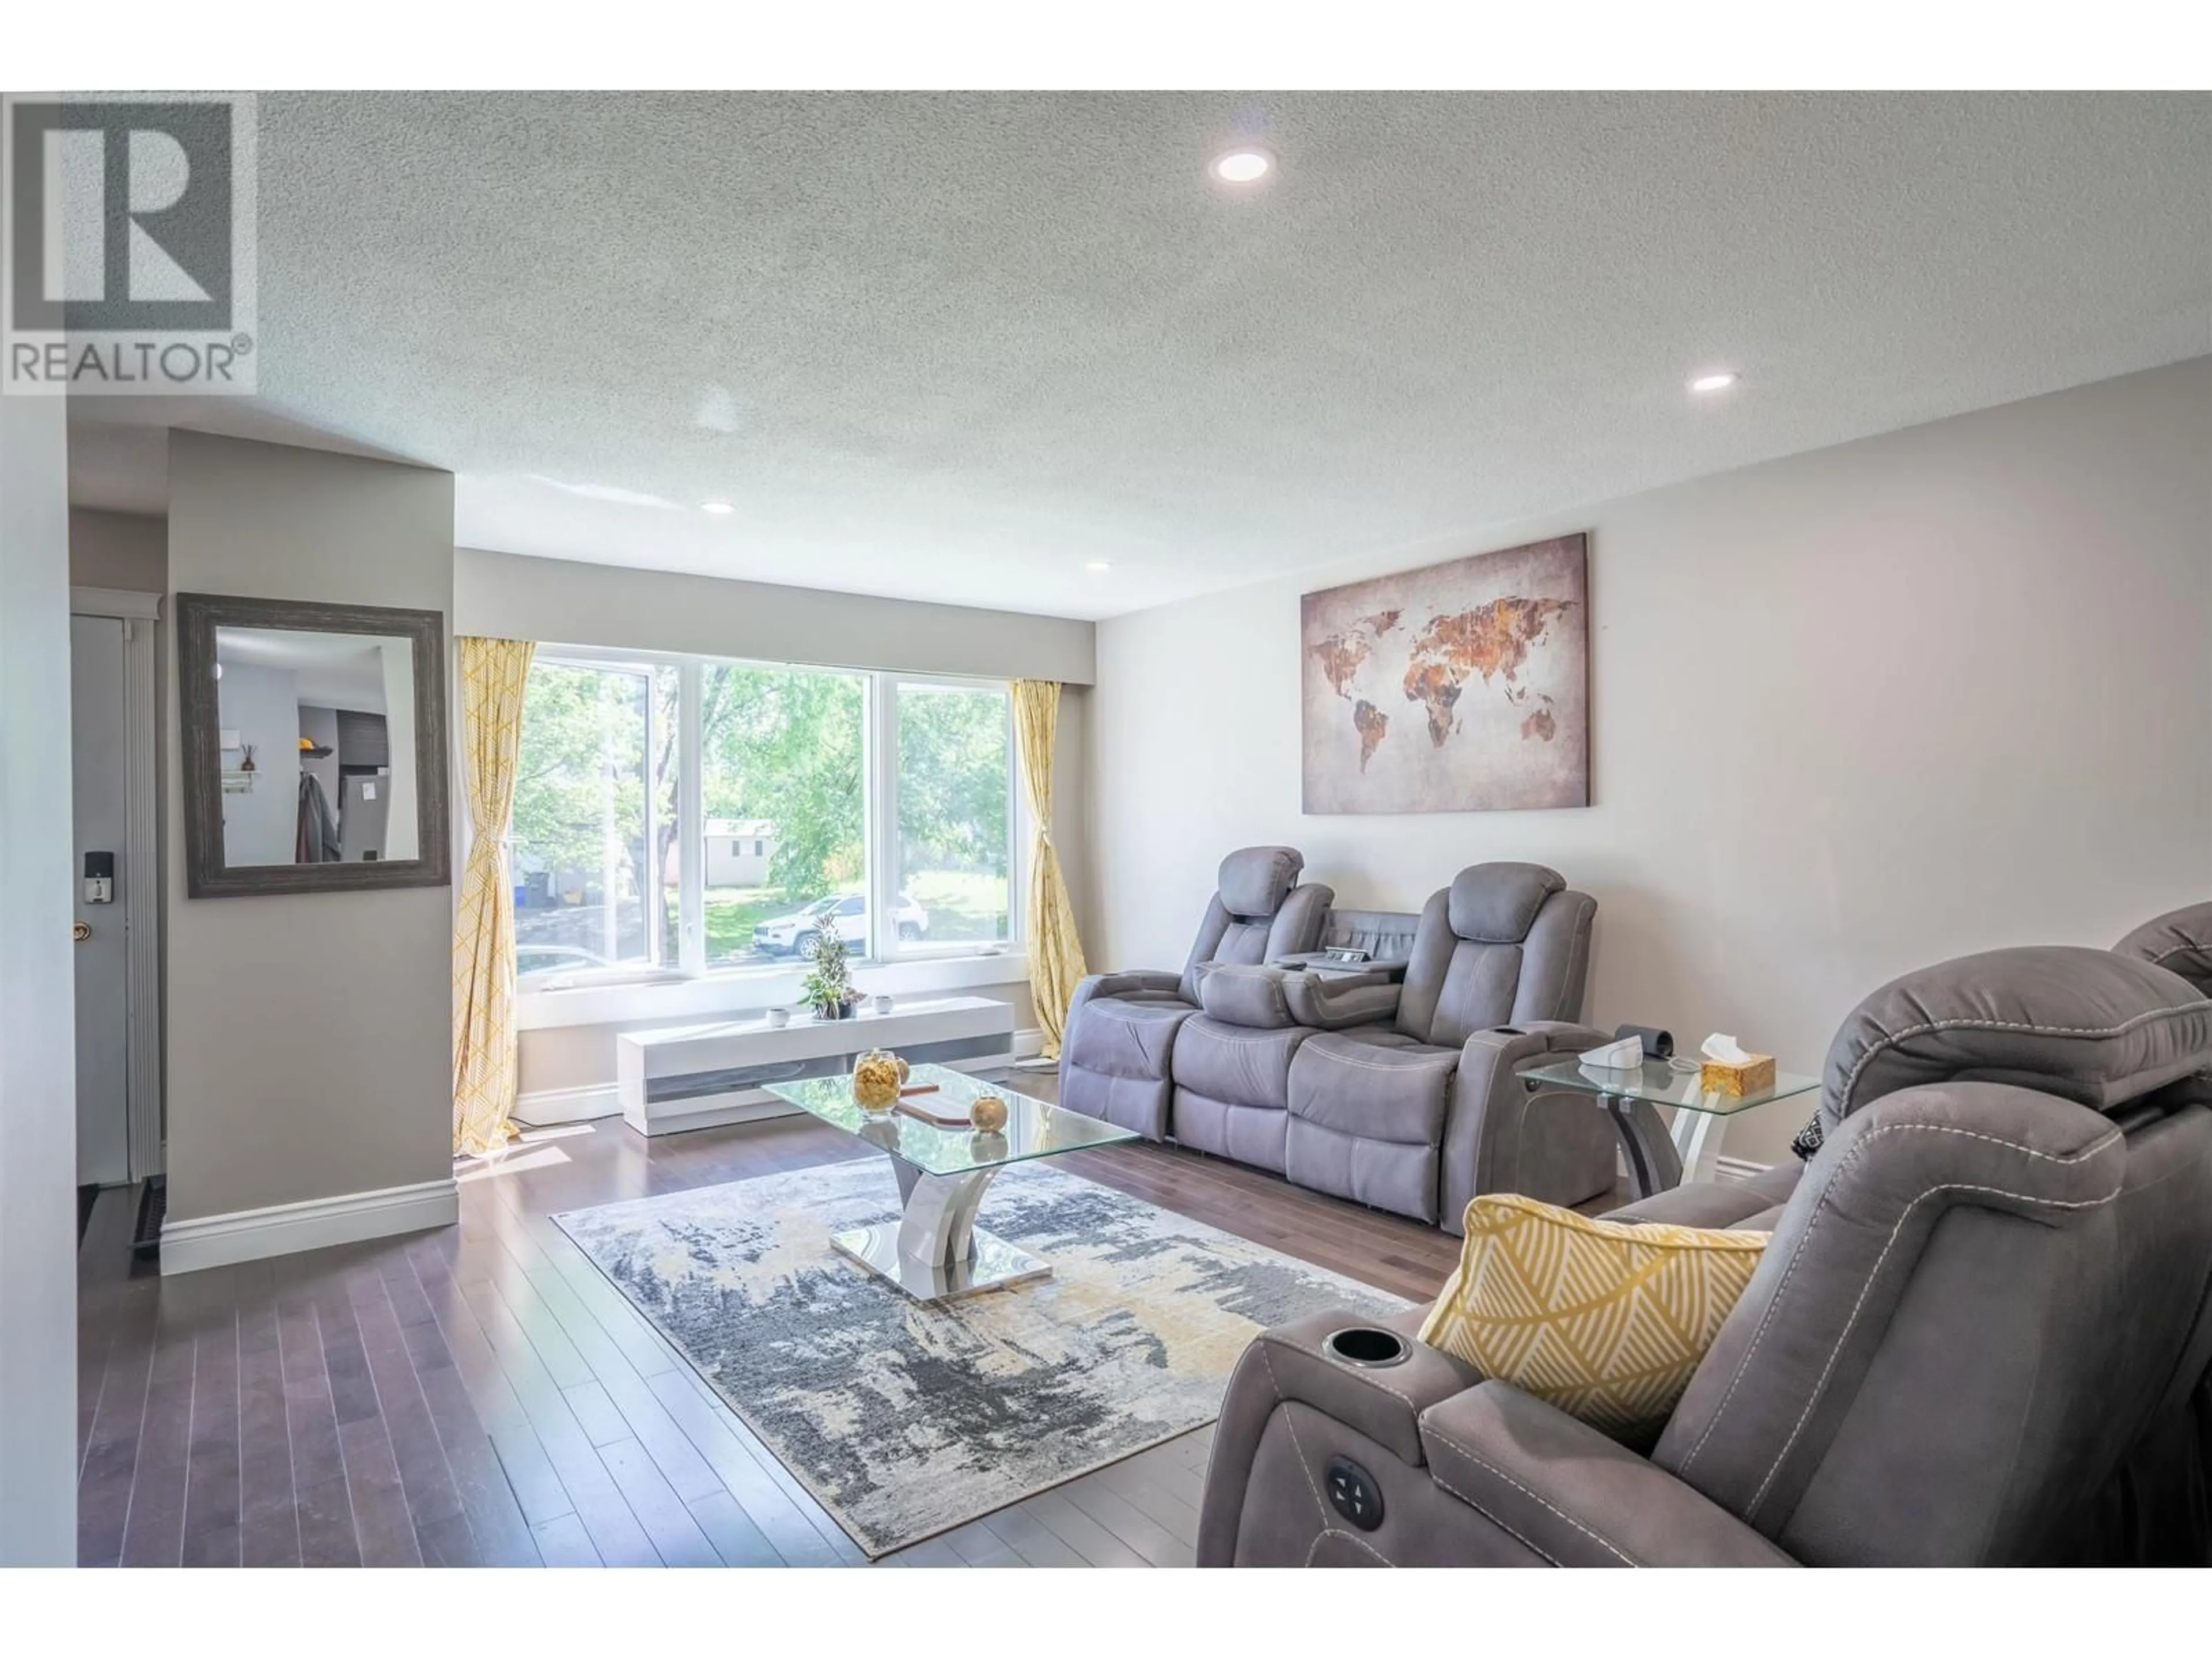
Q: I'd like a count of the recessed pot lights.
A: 4